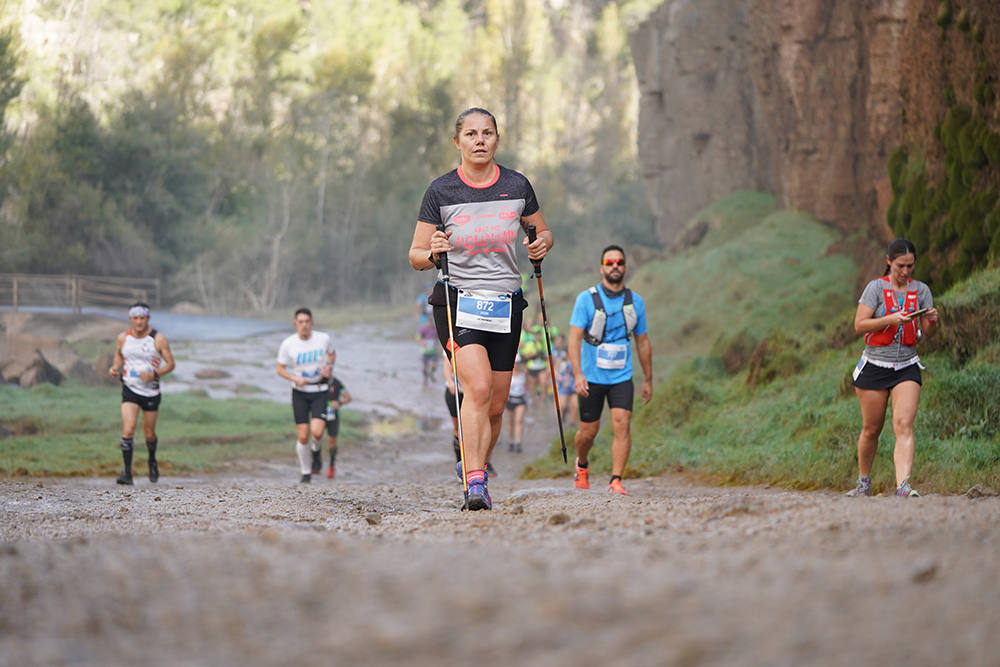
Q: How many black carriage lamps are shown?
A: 0